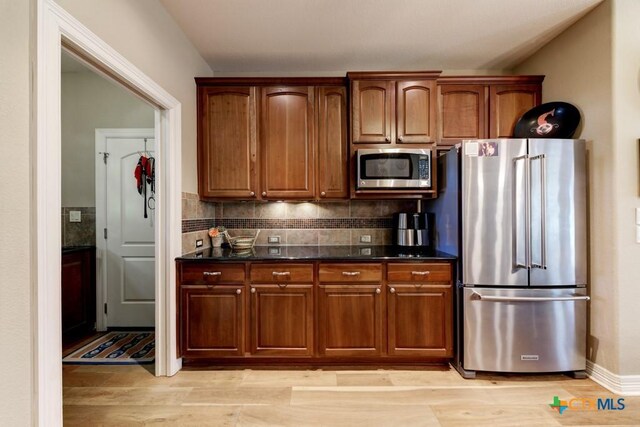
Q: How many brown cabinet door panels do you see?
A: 11